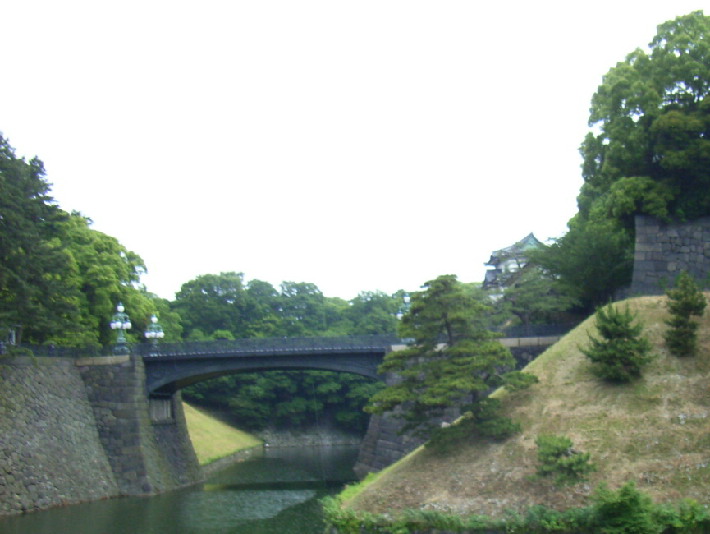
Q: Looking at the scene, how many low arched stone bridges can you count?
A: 1